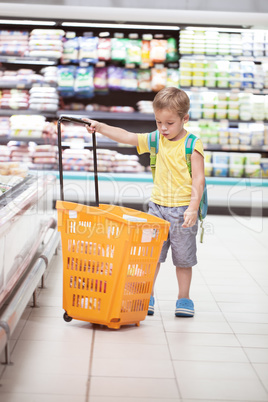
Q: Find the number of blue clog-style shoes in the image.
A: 2